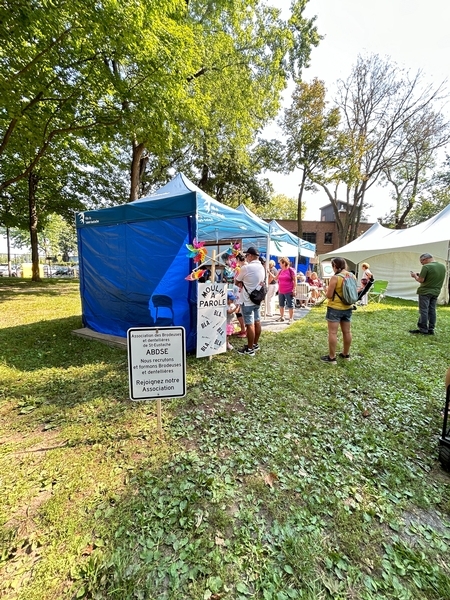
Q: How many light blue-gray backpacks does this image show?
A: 1